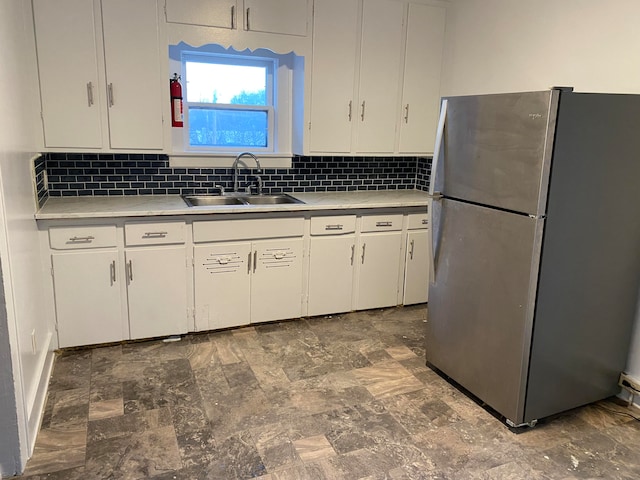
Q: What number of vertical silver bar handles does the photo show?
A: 14